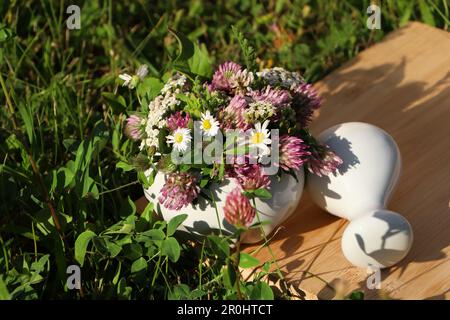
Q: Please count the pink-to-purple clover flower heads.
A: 11